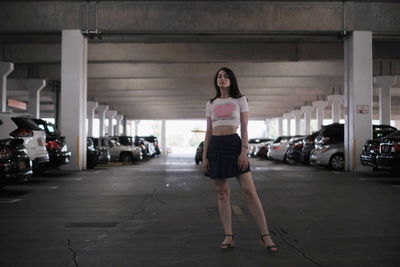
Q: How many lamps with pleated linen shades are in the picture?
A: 0